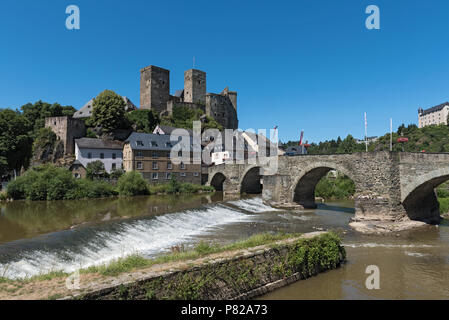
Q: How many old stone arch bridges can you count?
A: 1